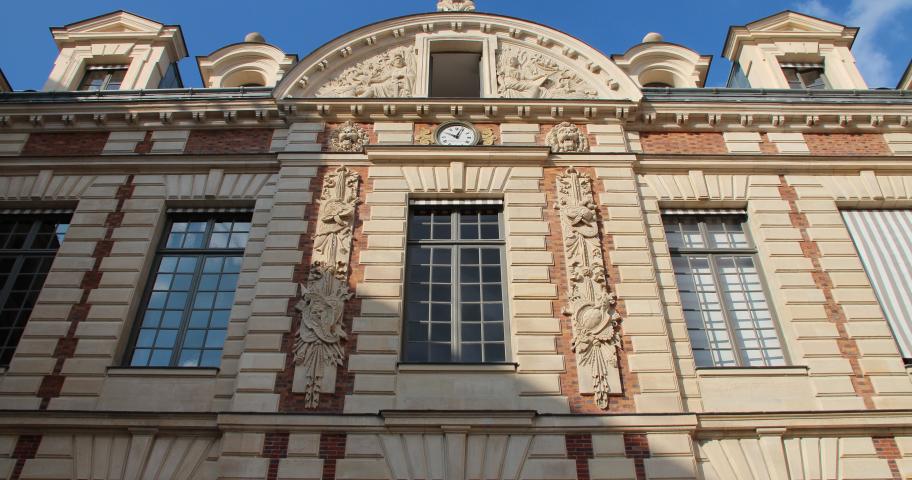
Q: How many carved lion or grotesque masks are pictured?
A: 2